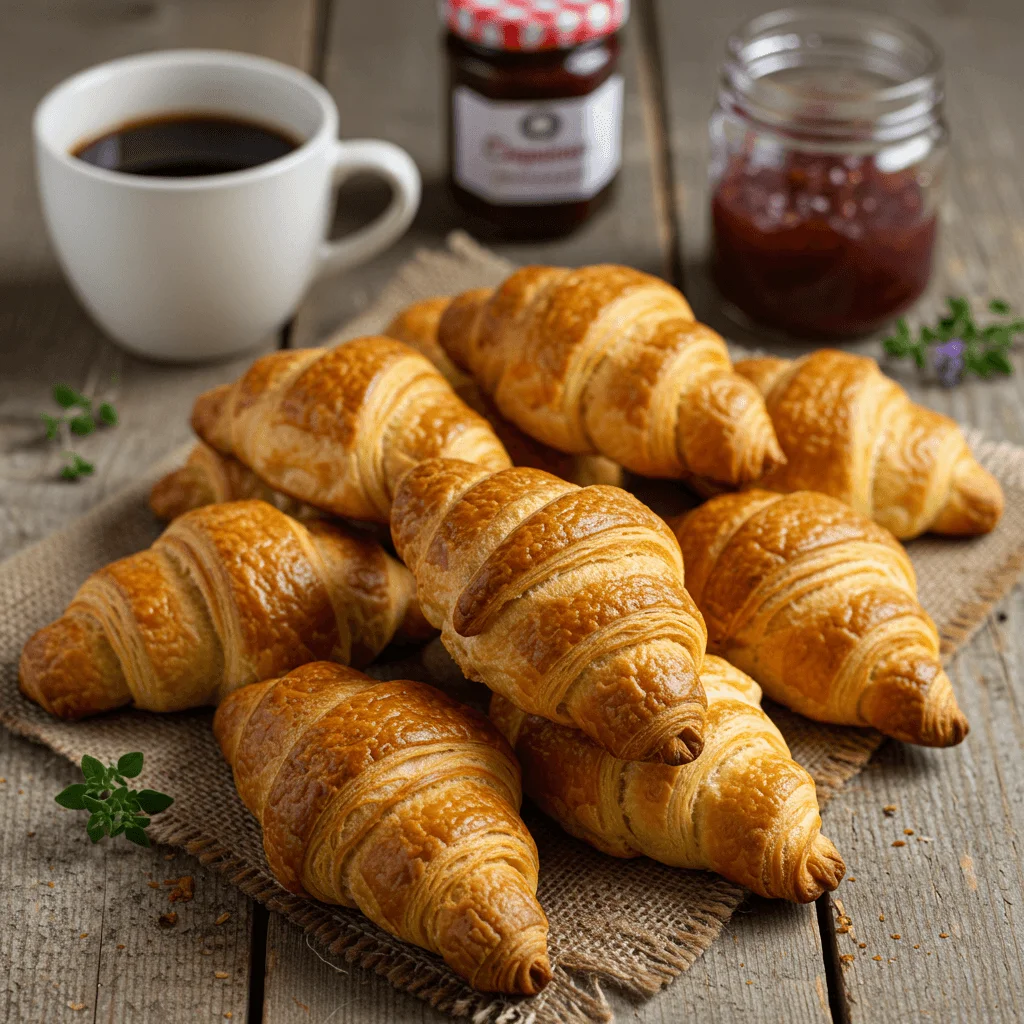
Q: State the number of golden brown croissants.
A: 10